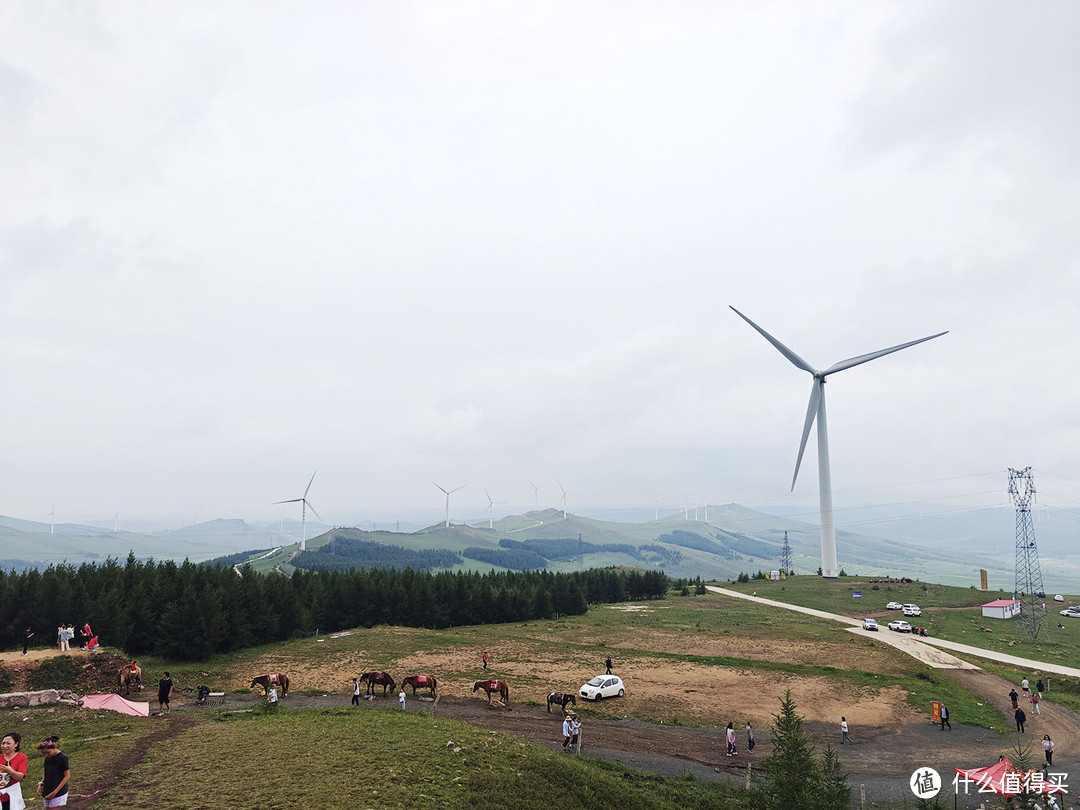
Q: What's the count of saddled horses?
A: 6